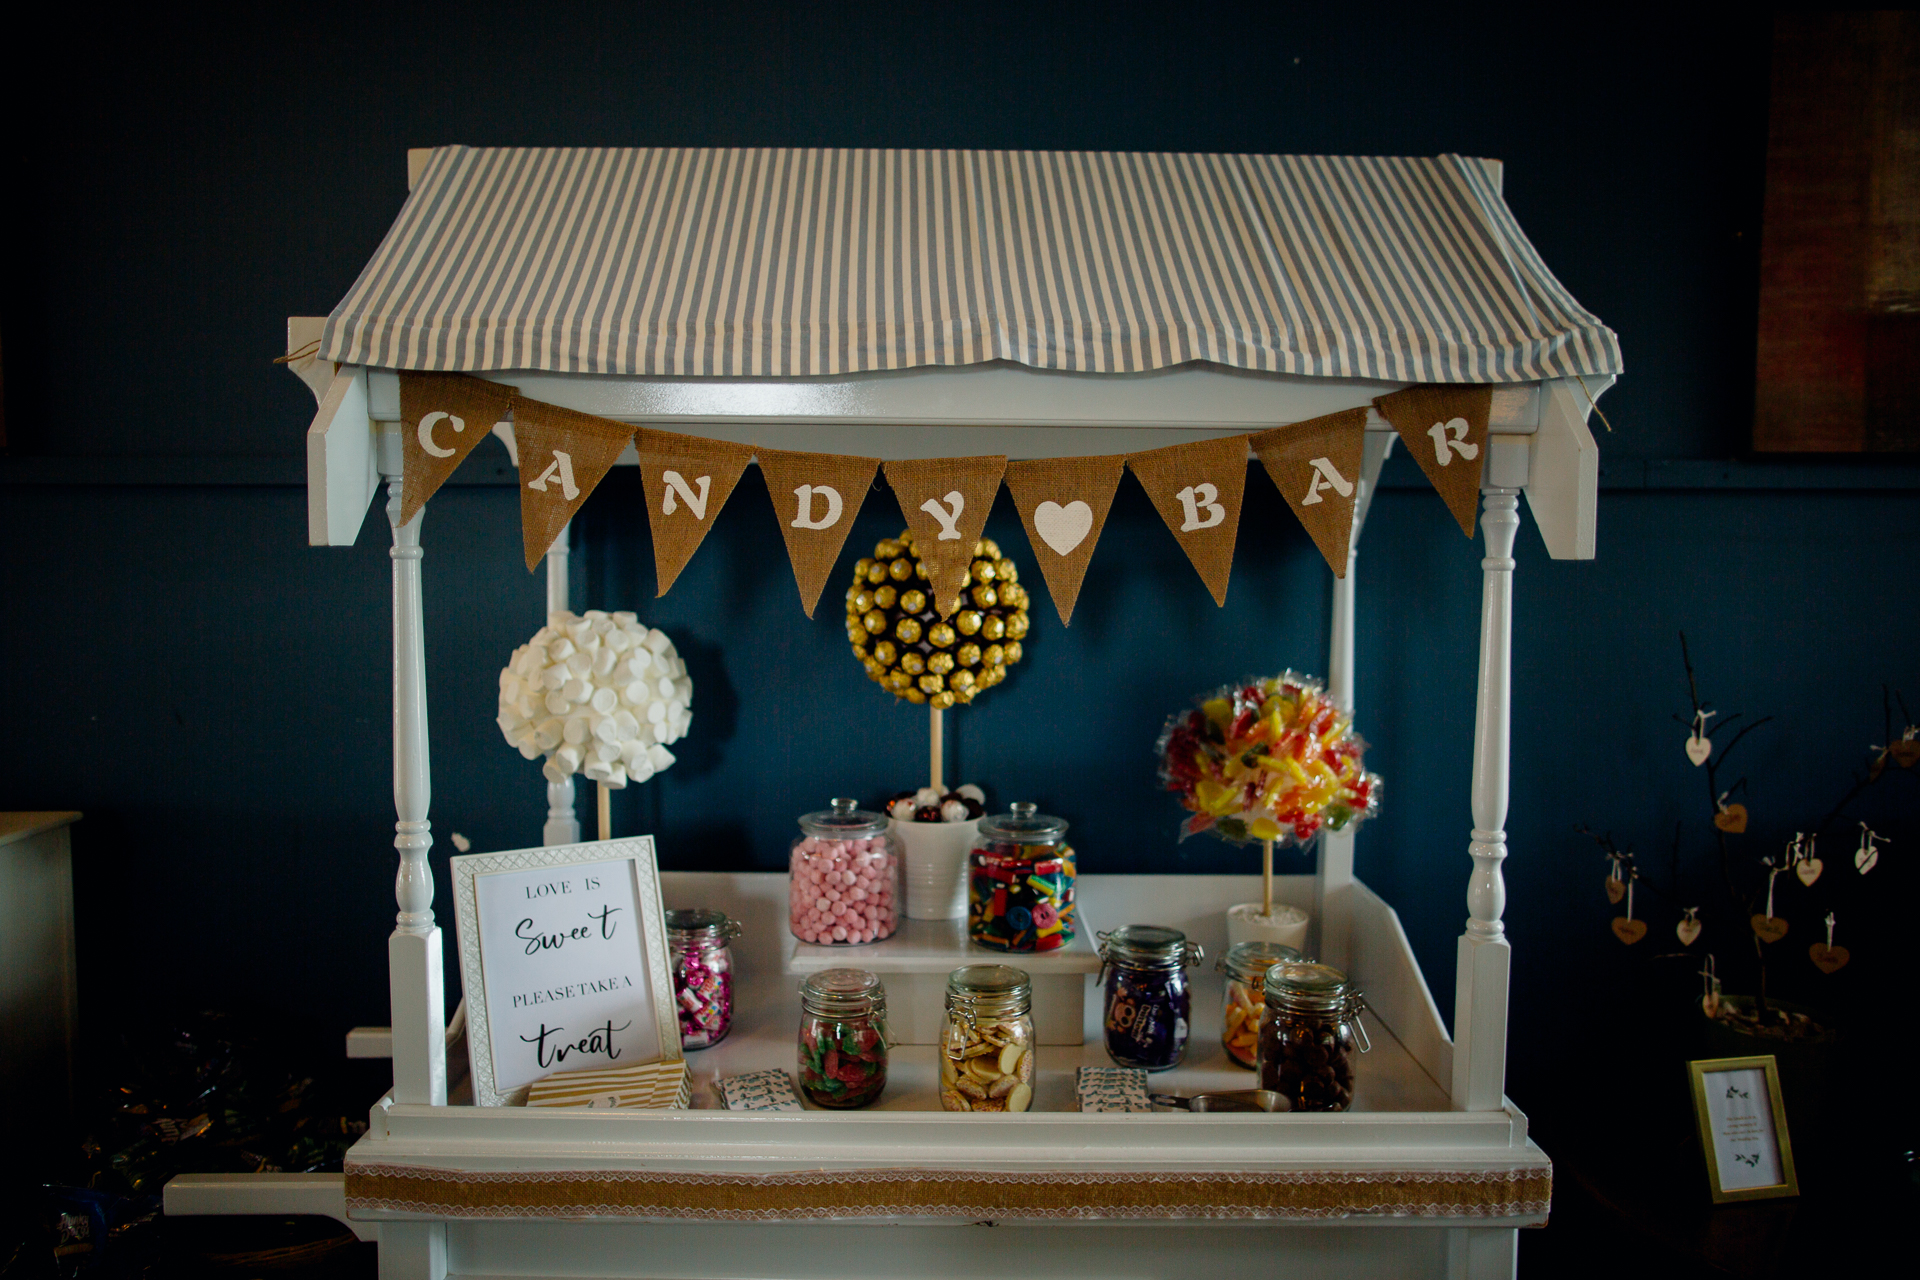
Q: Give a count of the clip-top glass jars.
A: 6